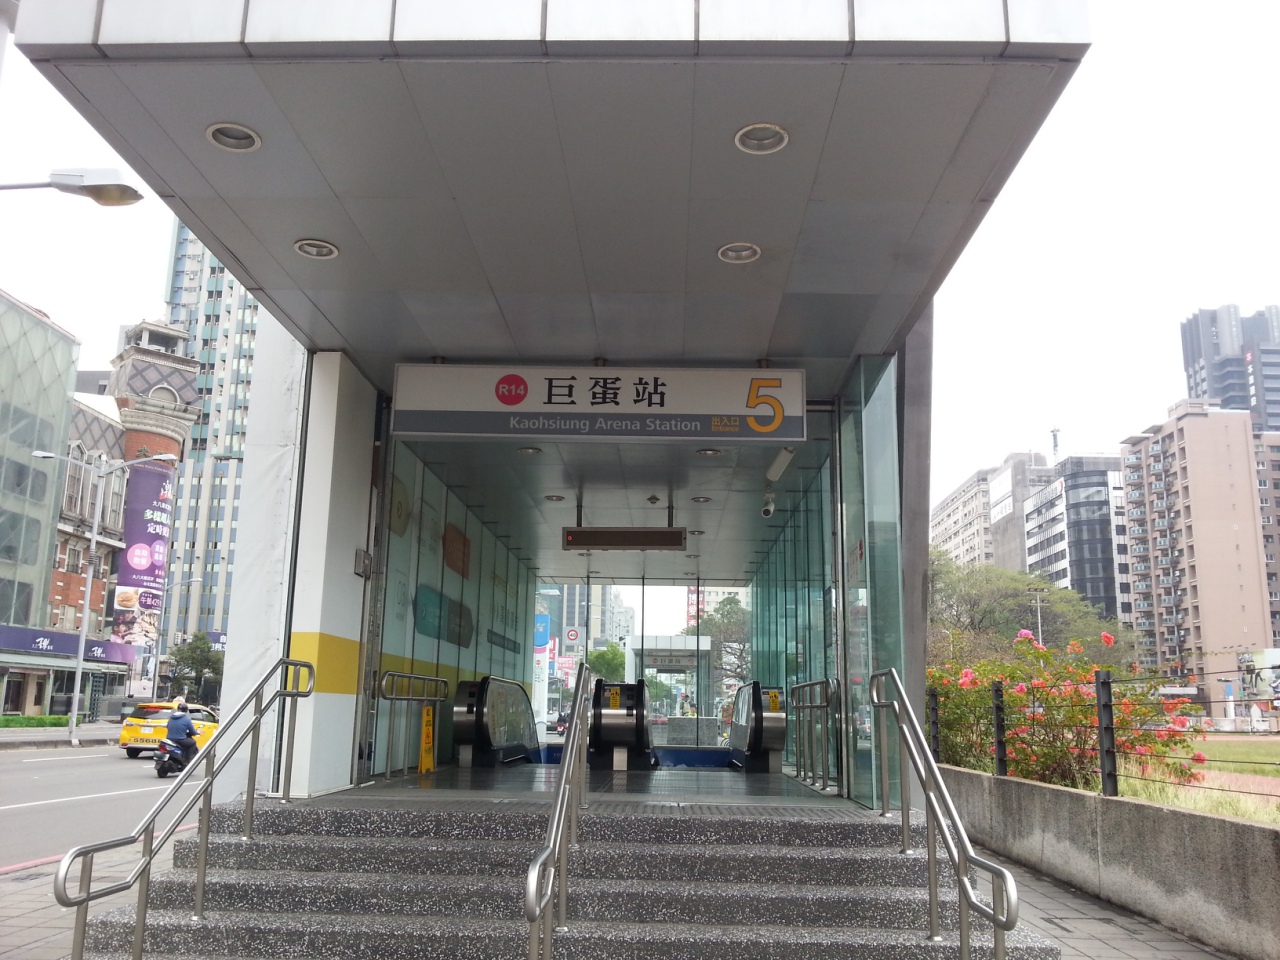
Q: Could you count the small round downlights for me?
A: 13